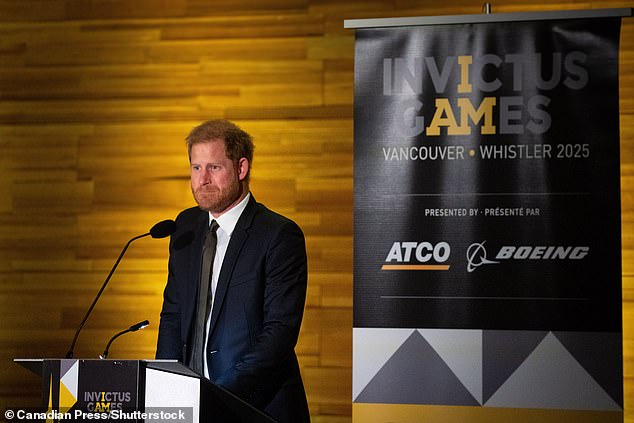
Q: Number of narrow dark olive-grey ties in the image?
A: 1